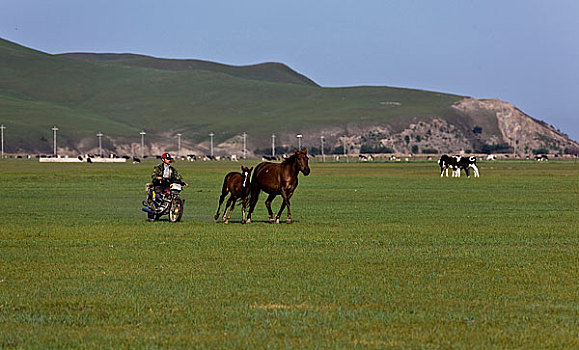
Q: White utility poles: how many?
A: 11